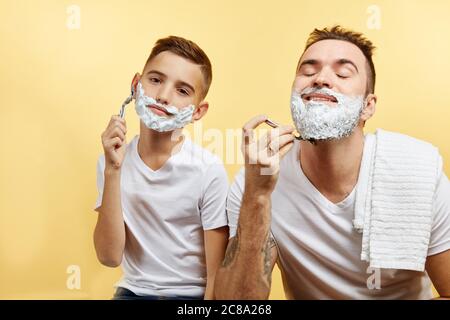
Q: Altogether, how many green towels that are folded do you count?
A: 0